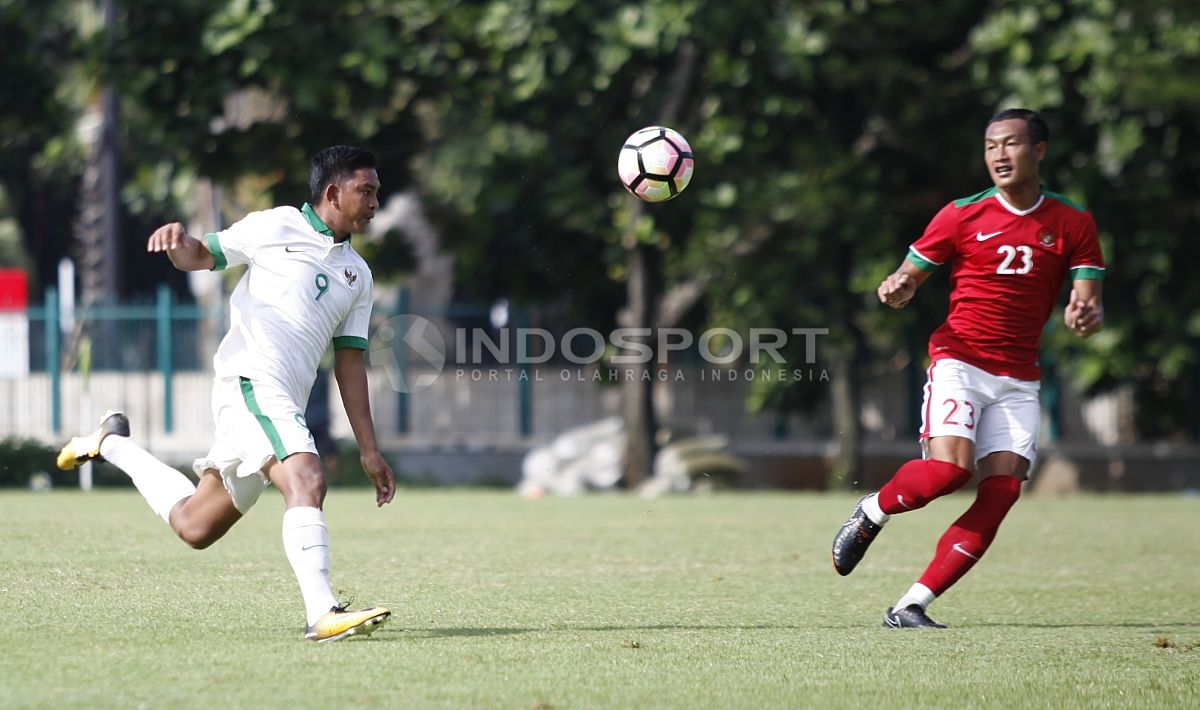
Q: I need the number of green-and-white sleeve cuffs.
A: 2